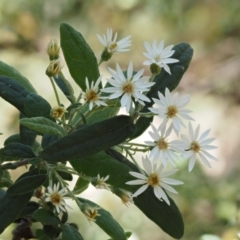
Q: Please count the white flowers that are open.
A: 9